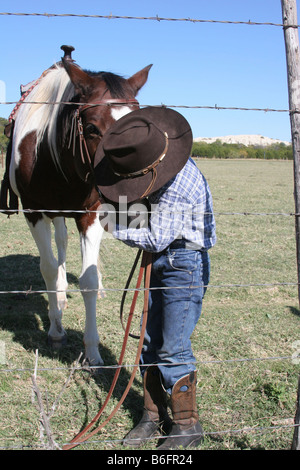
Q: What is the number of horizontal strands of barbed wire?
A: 6